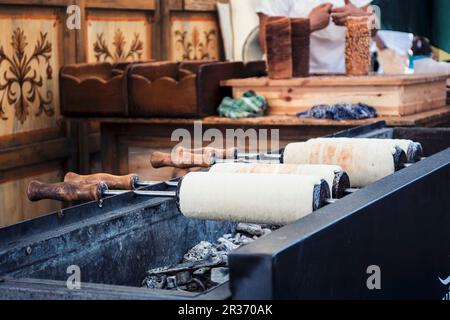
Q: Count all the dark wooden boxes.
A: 2